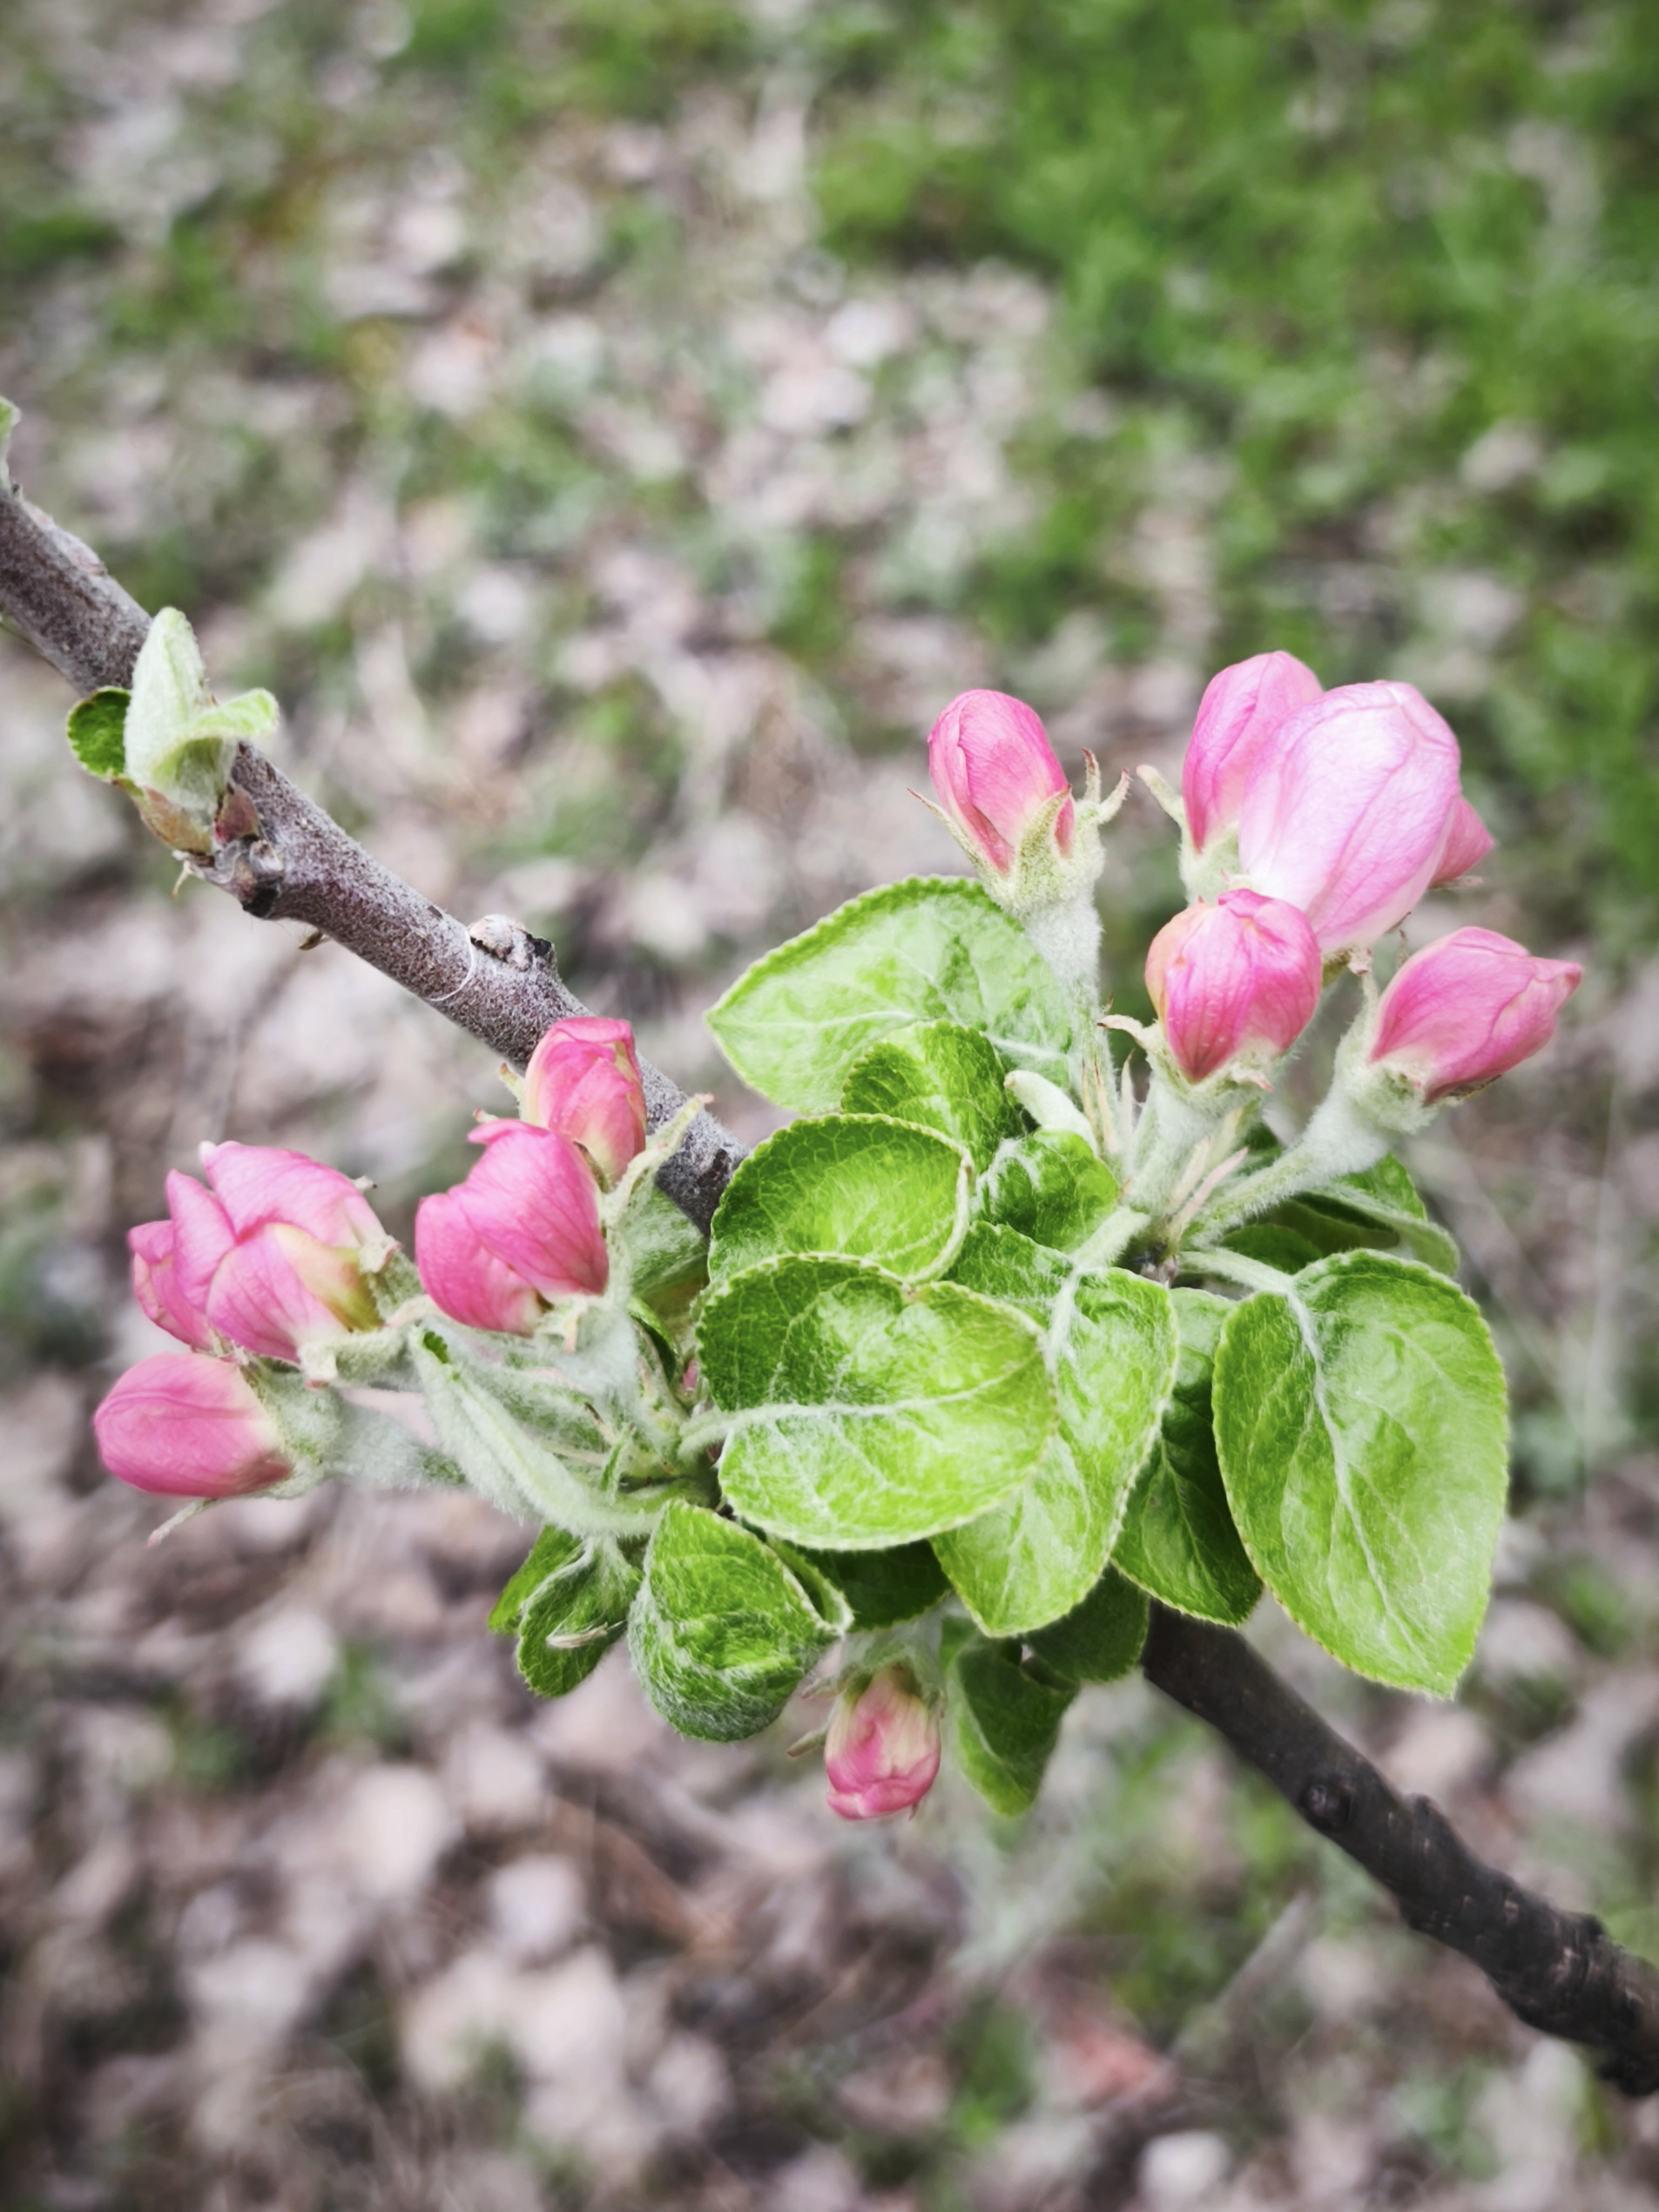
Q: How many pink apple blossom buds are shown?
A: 11